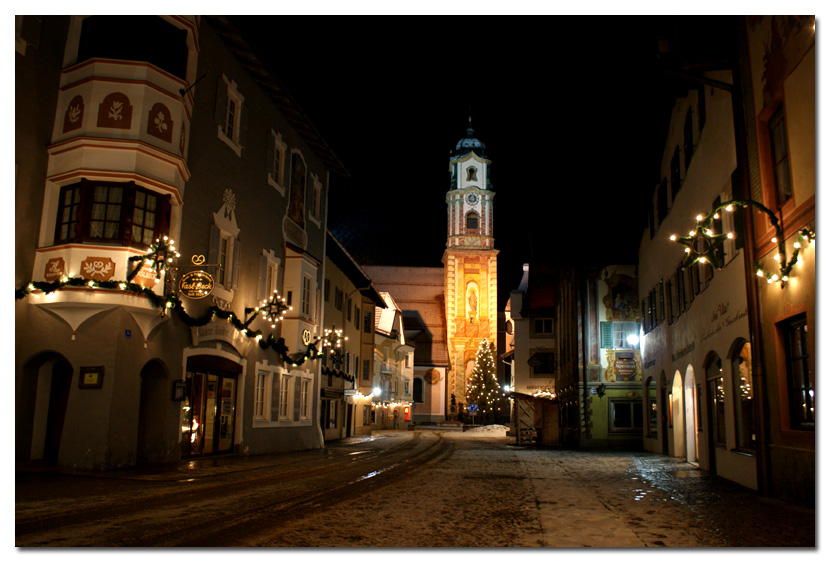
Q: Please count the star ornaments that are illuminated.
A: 4